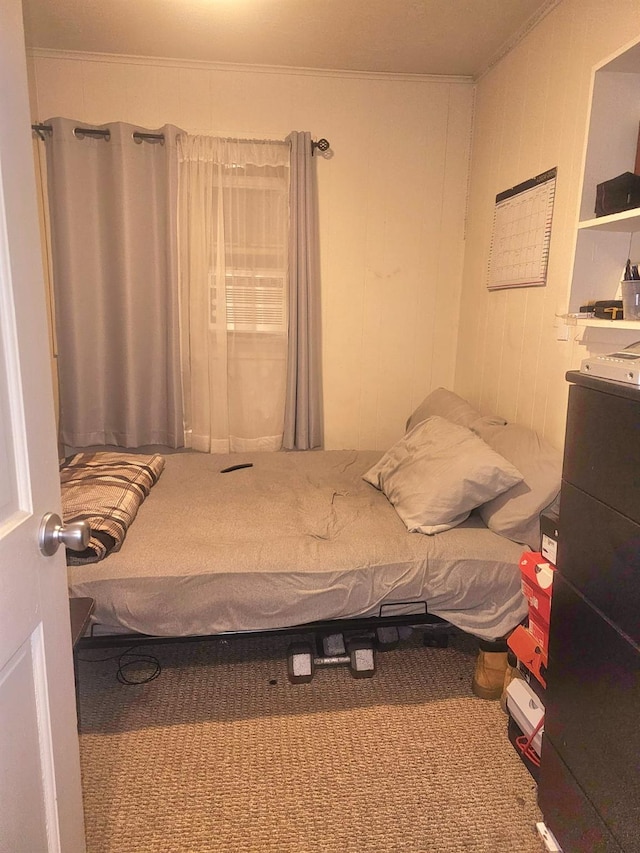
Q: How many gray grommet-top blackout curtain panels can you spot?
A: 2